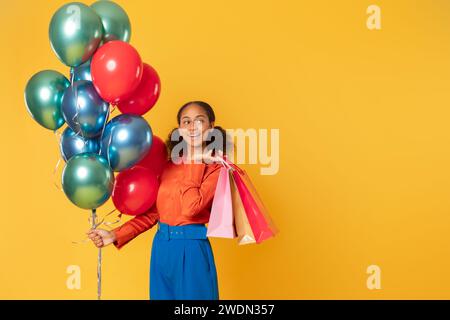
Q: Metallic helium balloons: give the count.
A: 8